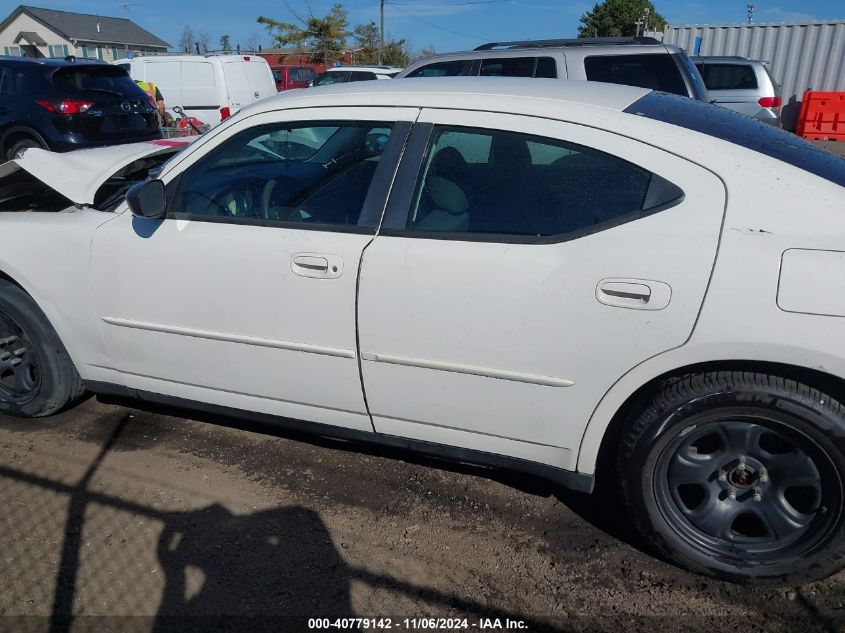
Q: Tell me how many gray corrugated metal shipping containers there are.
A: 1